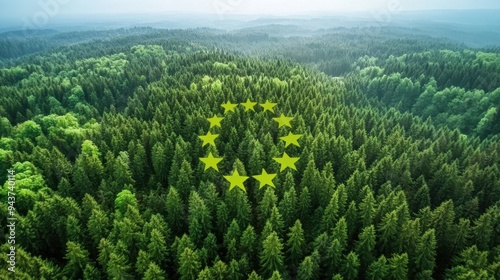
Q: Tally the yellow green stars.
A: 11